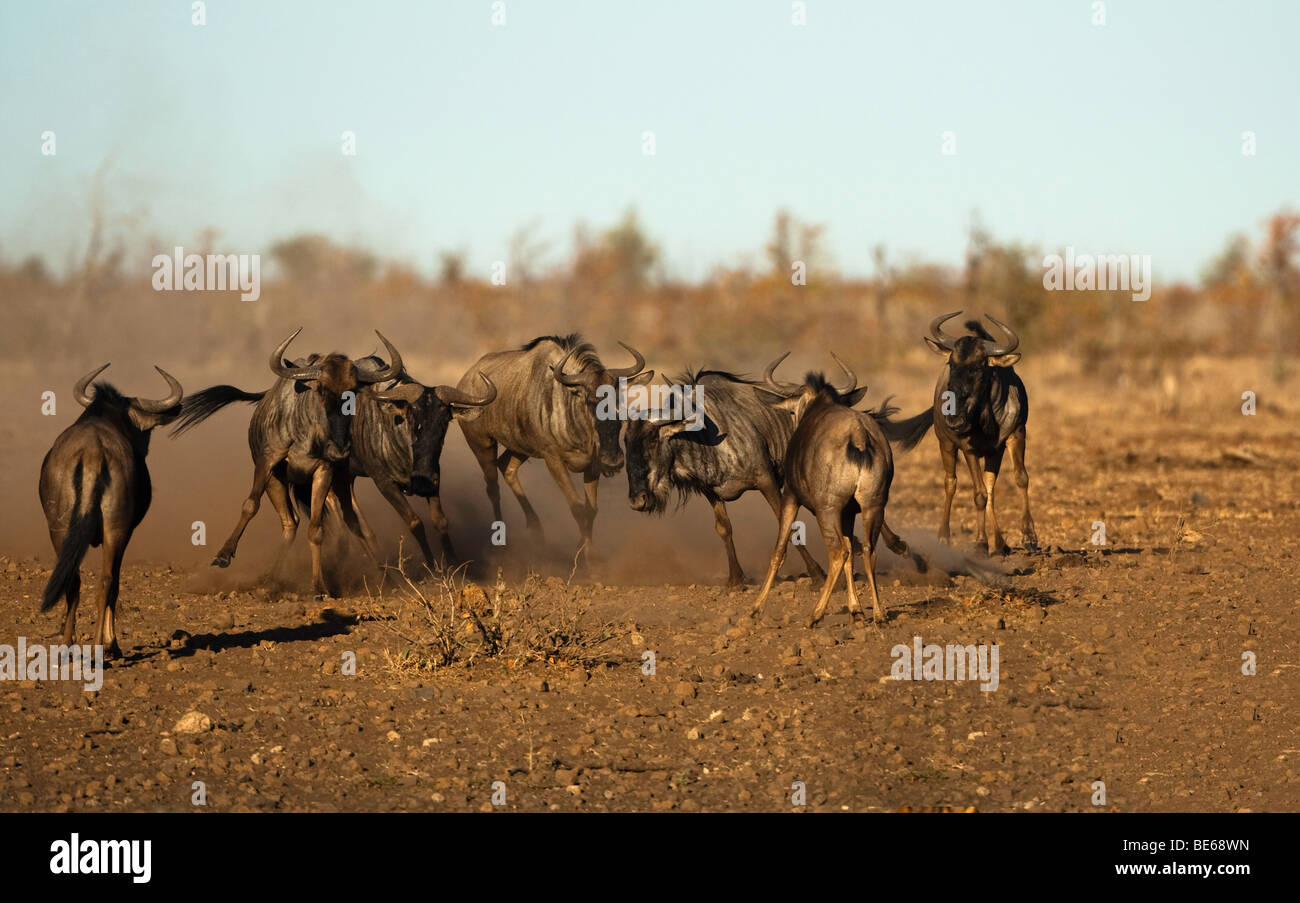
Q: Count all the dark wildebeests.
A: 7